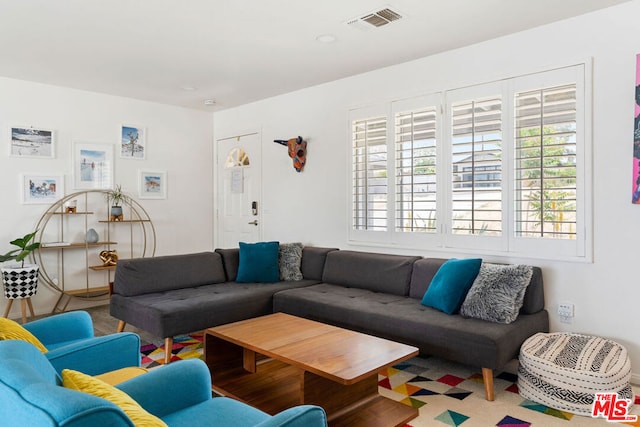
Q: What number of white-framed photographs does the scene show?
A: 5